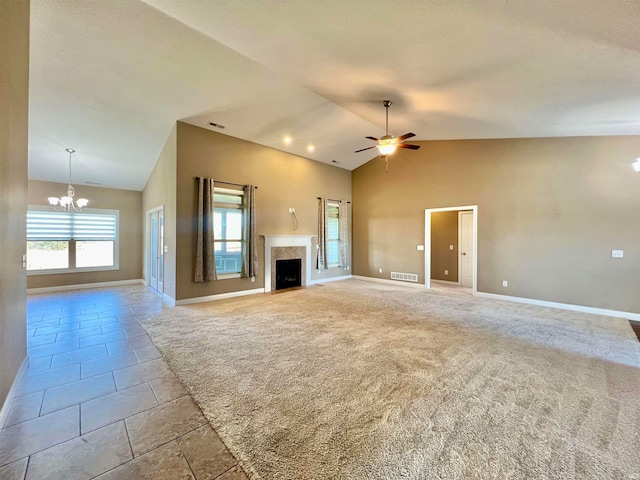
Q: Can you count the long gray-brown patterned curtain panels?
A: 4